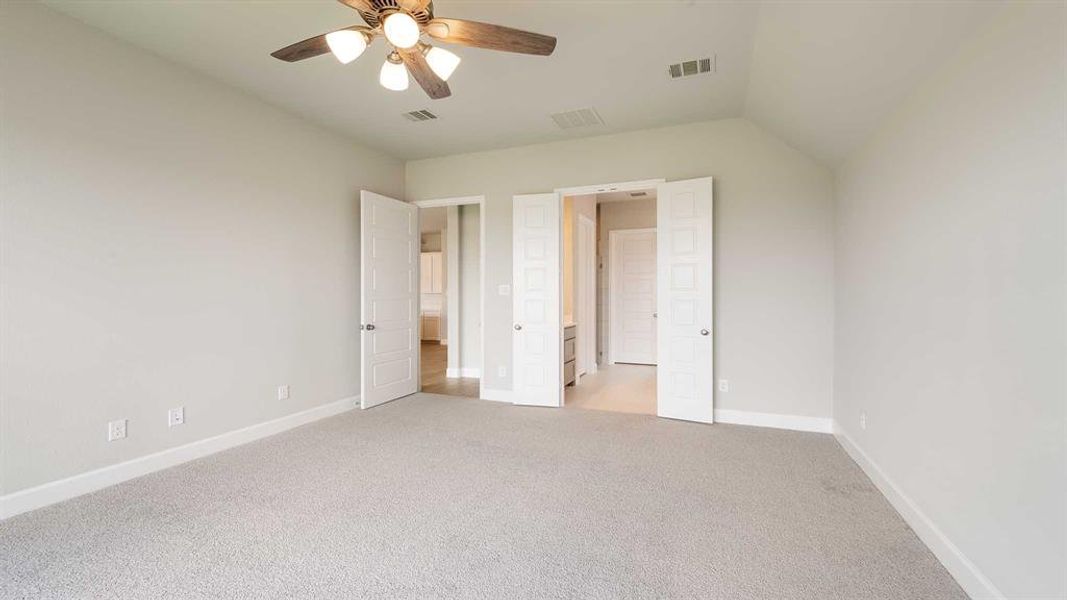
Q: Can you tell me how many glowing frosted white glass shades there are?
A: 4